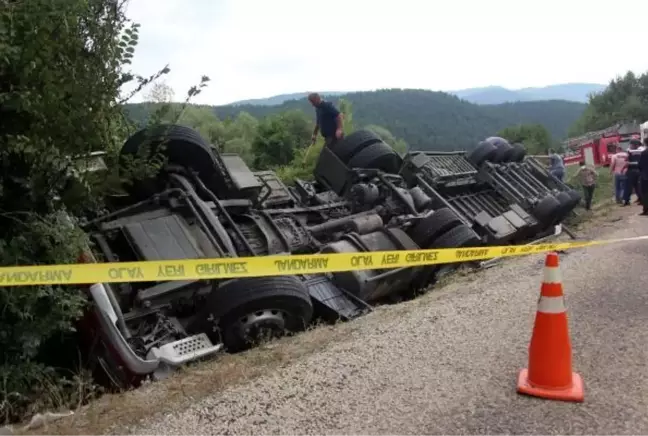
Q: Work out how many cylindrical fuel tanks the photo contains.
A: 1